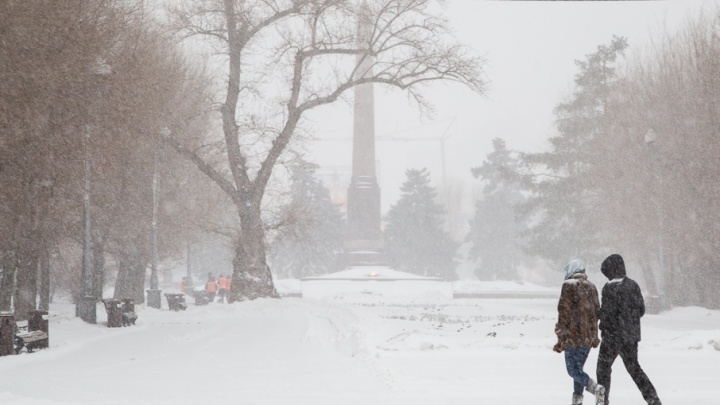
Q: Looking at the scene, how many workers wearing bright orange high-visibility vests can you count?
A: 4